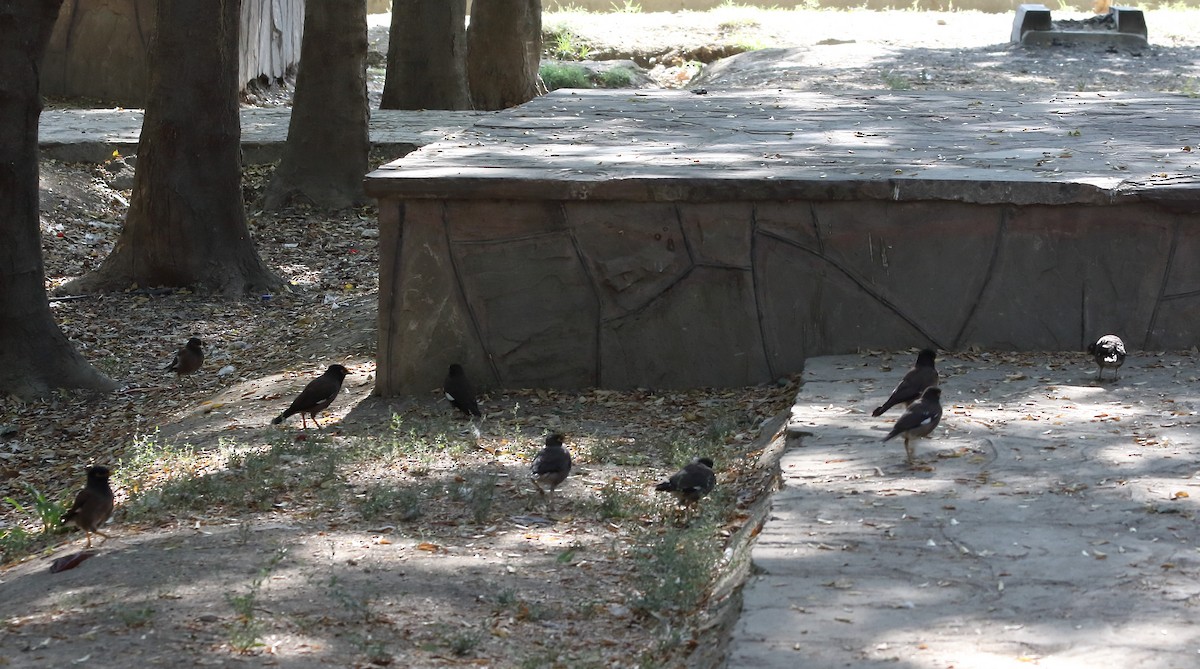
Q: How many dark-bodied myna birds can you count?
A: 9